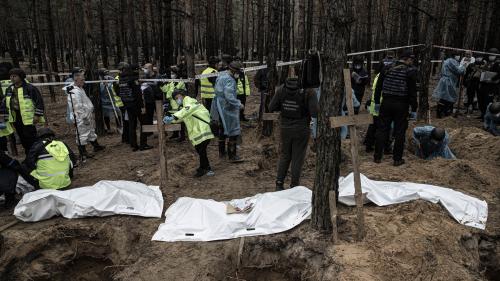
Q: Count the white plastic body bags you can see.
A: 3